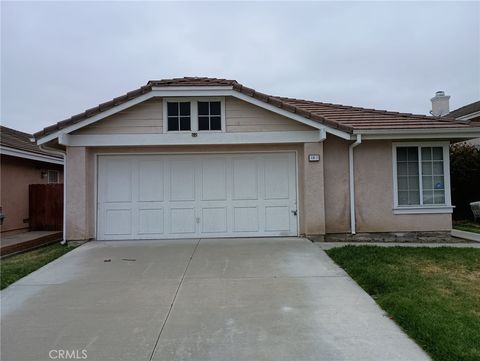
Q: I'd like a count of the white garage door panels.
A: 12